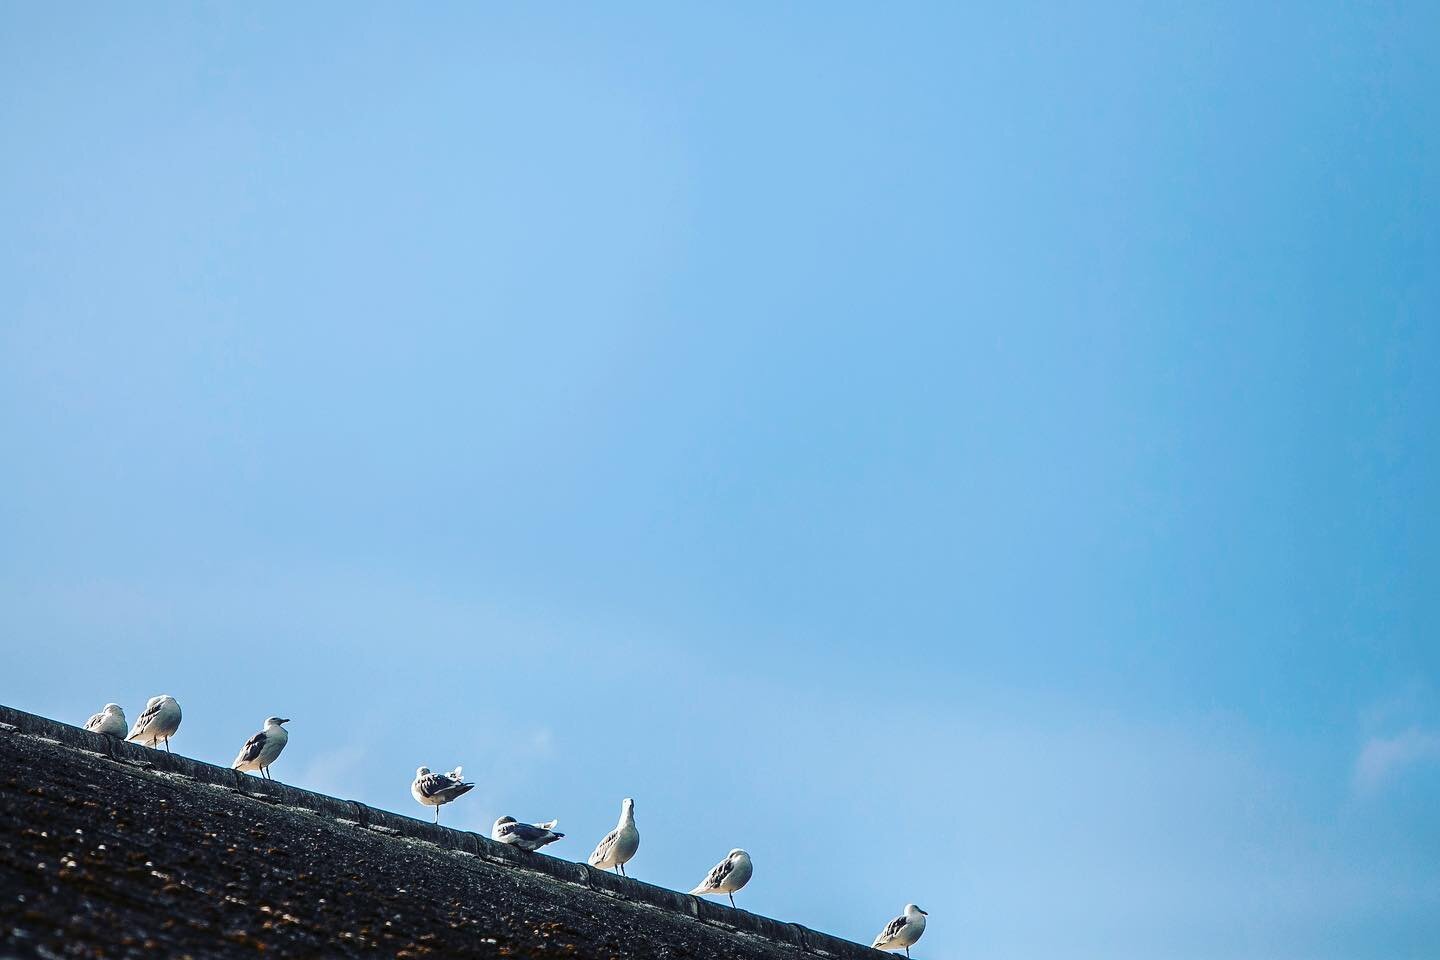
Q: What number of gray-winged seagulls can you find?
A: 8